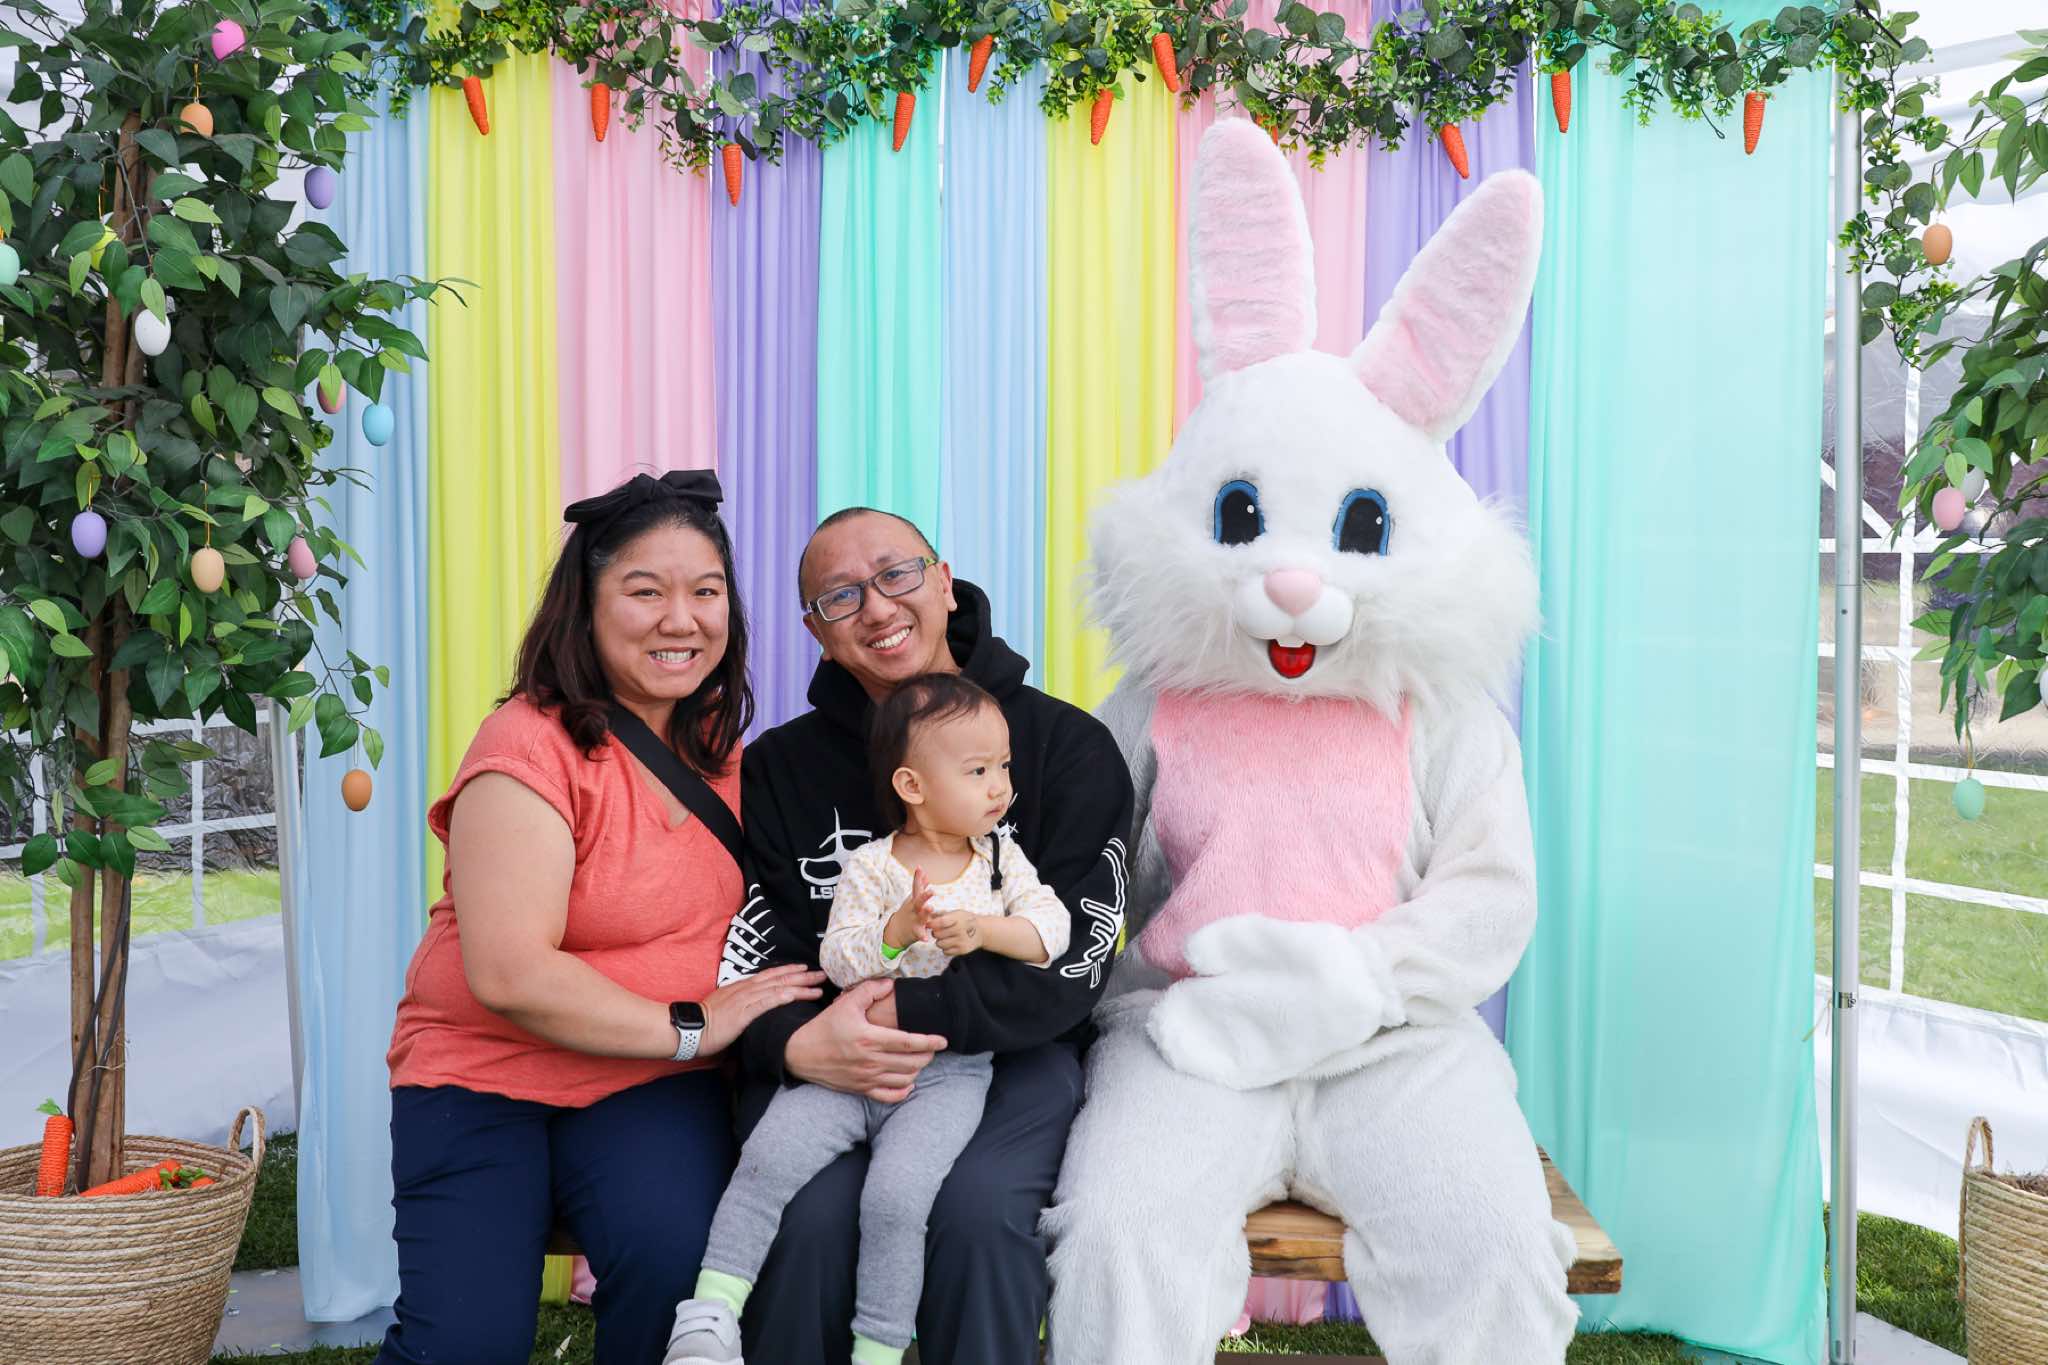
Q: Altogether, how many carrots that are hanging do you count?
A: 11